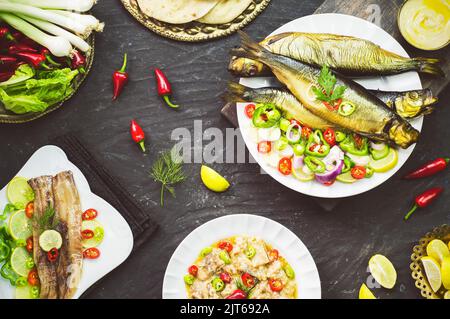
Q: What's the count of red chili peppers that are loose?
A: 5